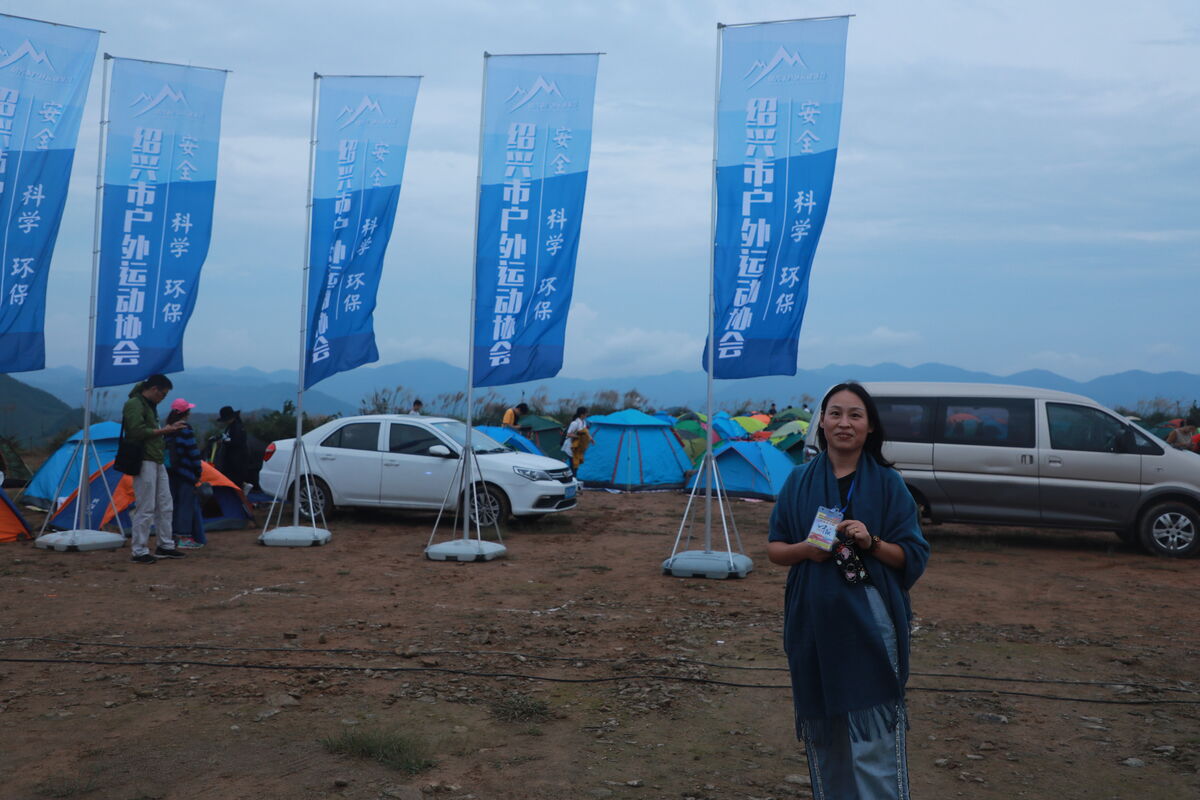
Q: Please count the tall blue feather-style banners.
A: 5